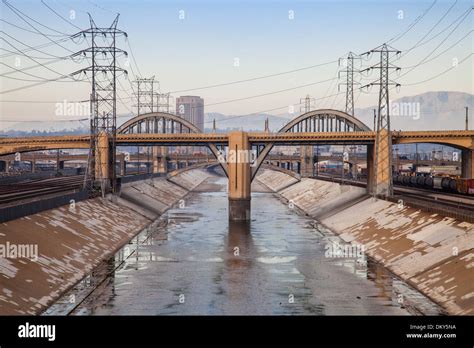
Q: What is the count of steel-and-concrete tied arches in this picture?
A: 2